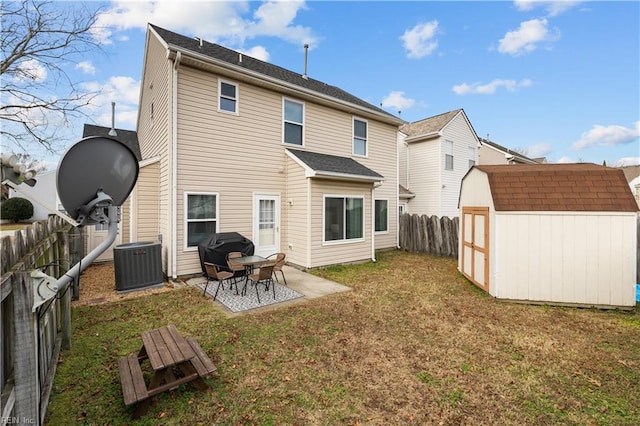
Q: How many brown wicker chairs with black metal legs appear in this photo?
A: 4